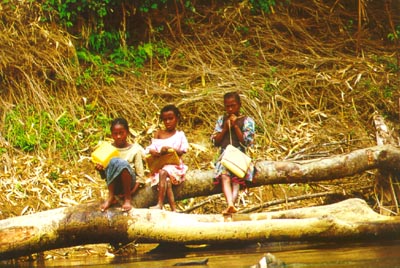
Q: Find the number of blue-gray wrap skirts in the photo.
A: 1